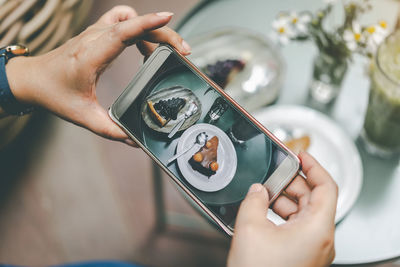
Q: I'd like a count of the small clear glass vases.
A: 1